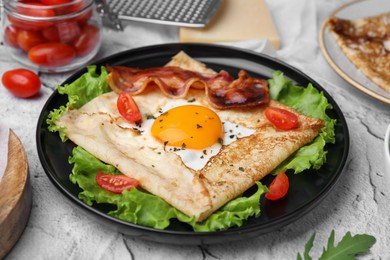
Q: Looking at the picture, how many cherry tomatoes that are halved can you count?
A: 4